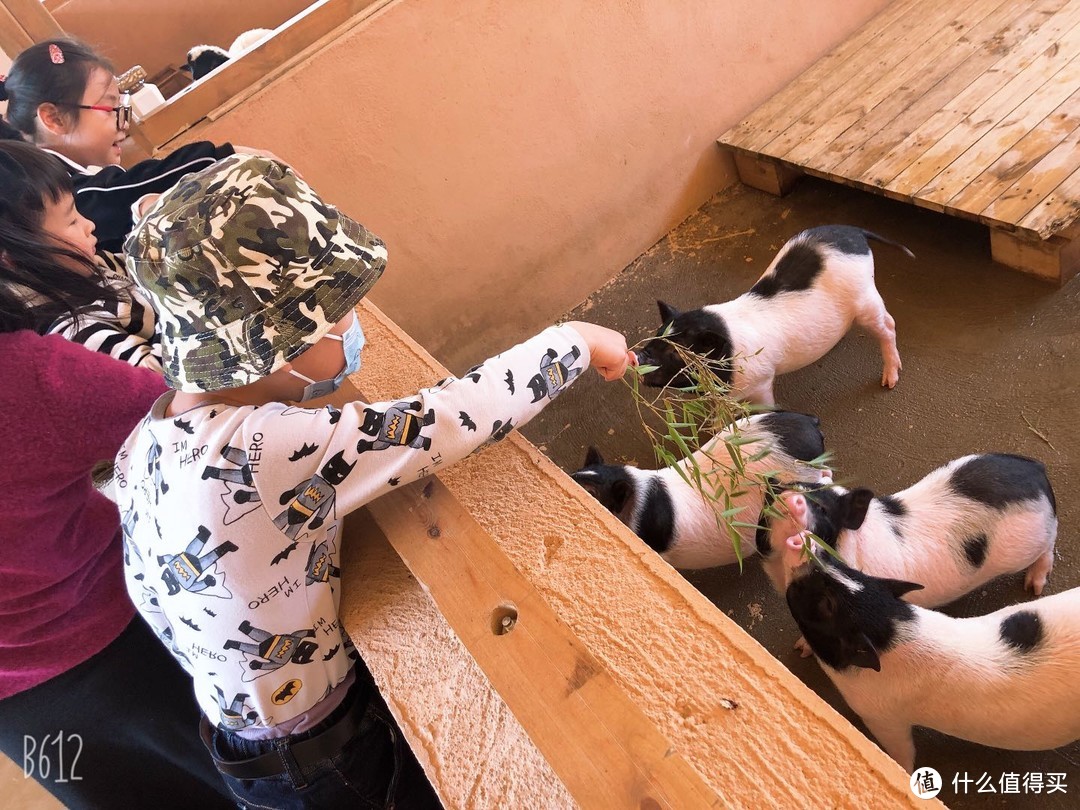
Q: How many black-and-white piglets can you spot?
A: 4